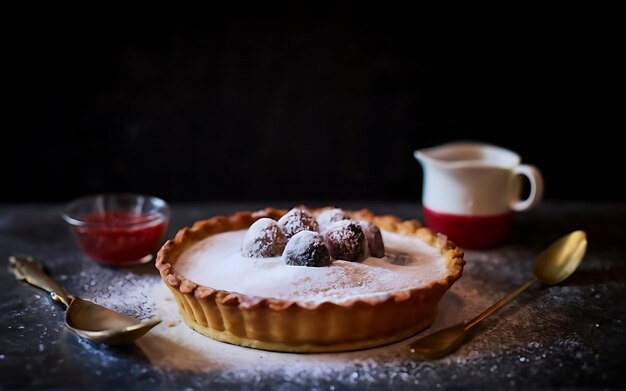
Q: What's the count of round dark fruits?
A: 6